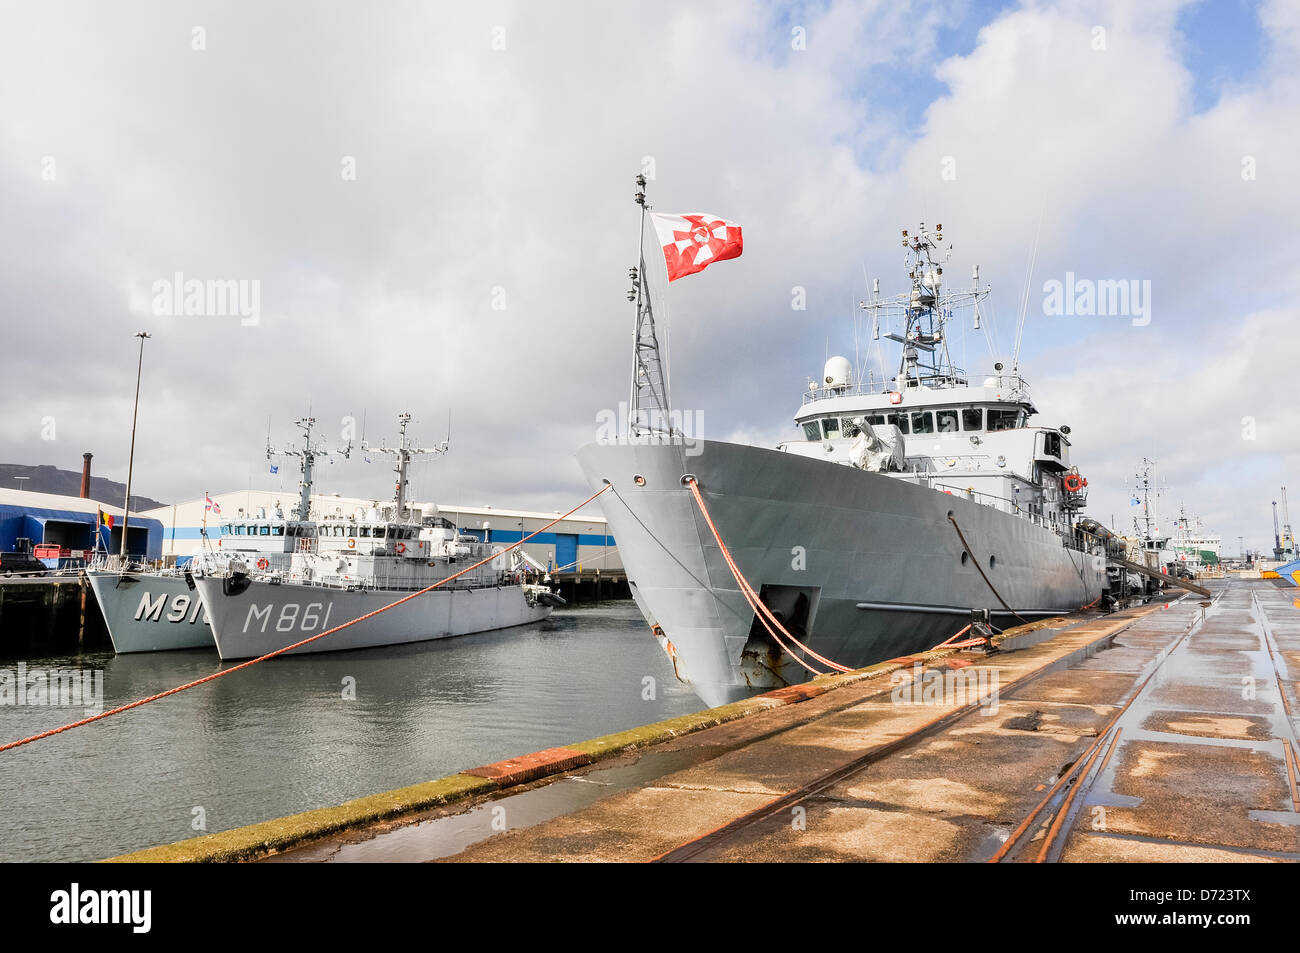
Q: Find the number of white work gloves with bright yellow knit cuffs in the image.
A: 0